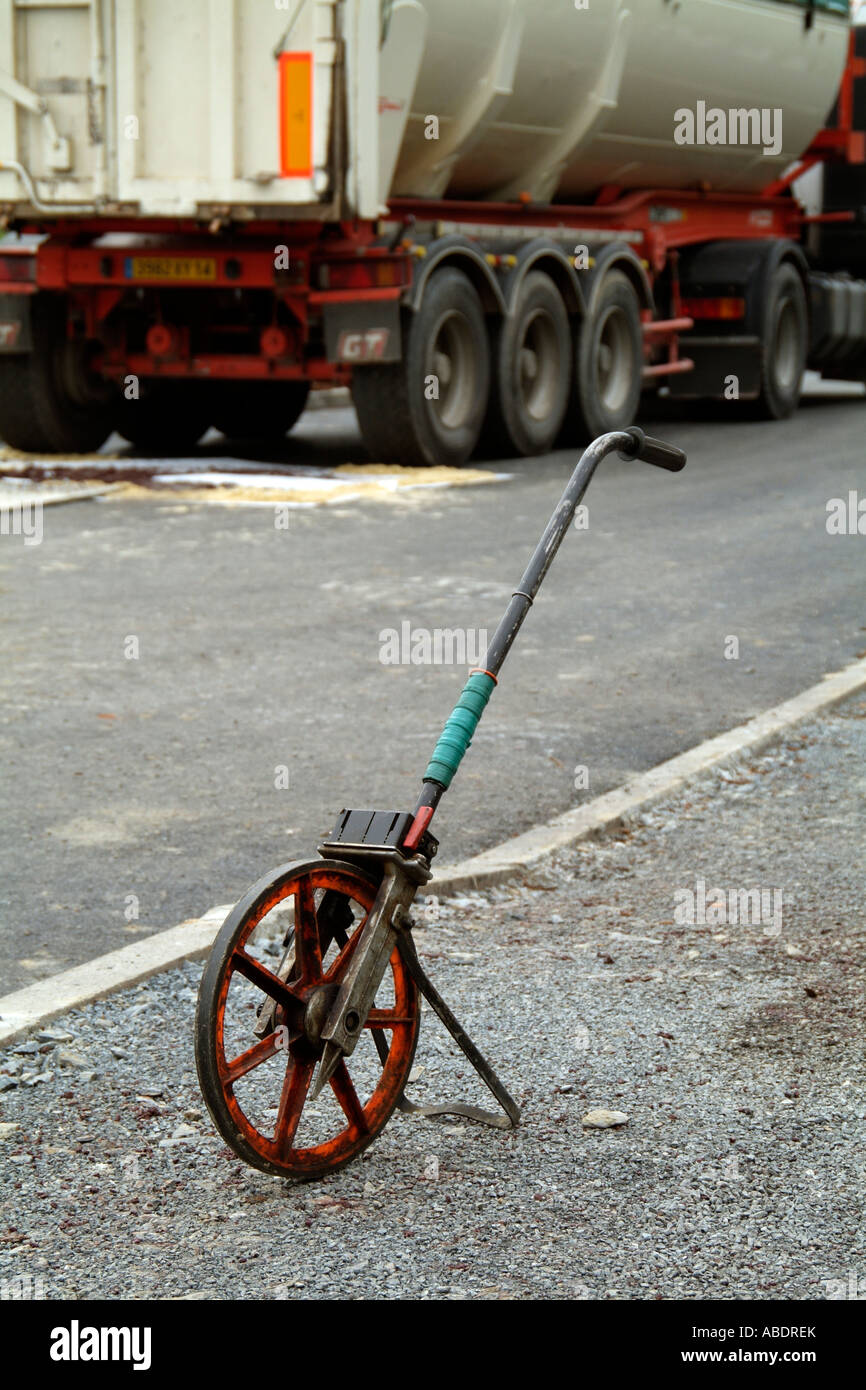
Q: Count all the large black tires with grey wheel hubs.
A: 4